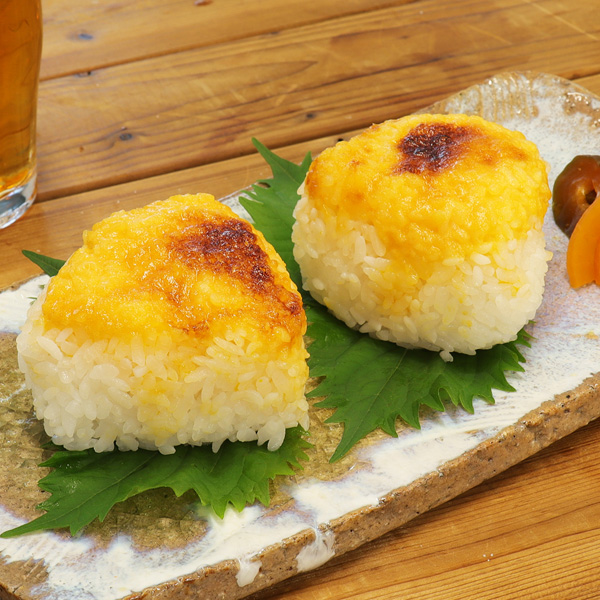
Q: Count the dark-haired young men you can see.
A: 0